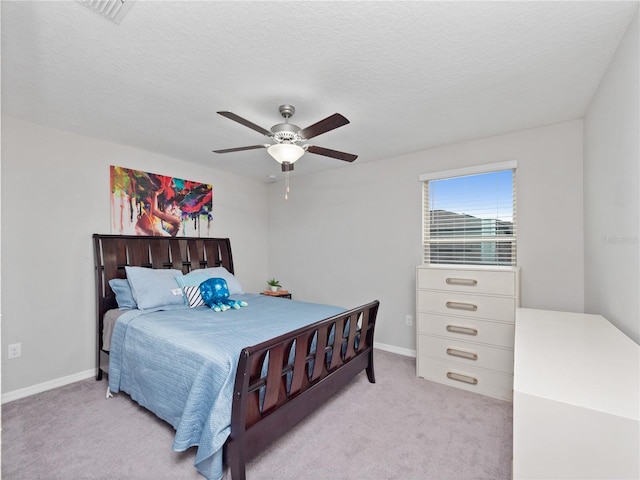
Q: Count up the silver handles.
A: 5